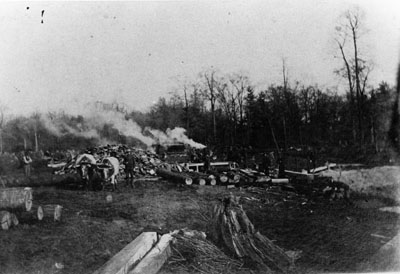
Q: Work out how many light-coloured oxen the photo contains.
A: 2